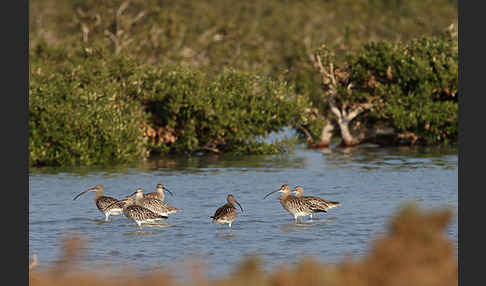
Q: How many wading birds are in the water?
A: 7